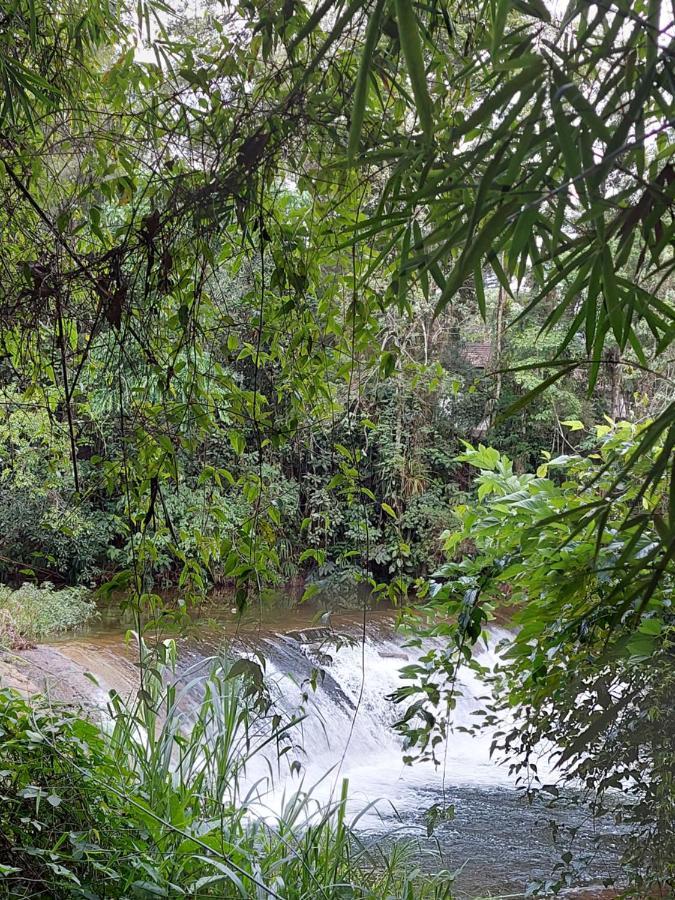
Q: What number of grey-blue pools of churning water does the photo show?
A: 1